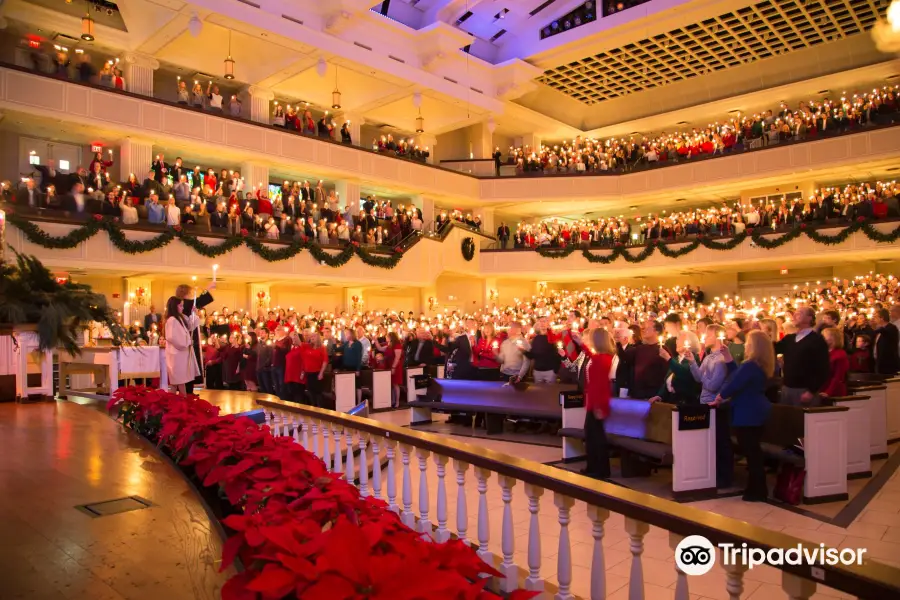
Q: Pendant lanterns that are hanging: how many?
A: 4